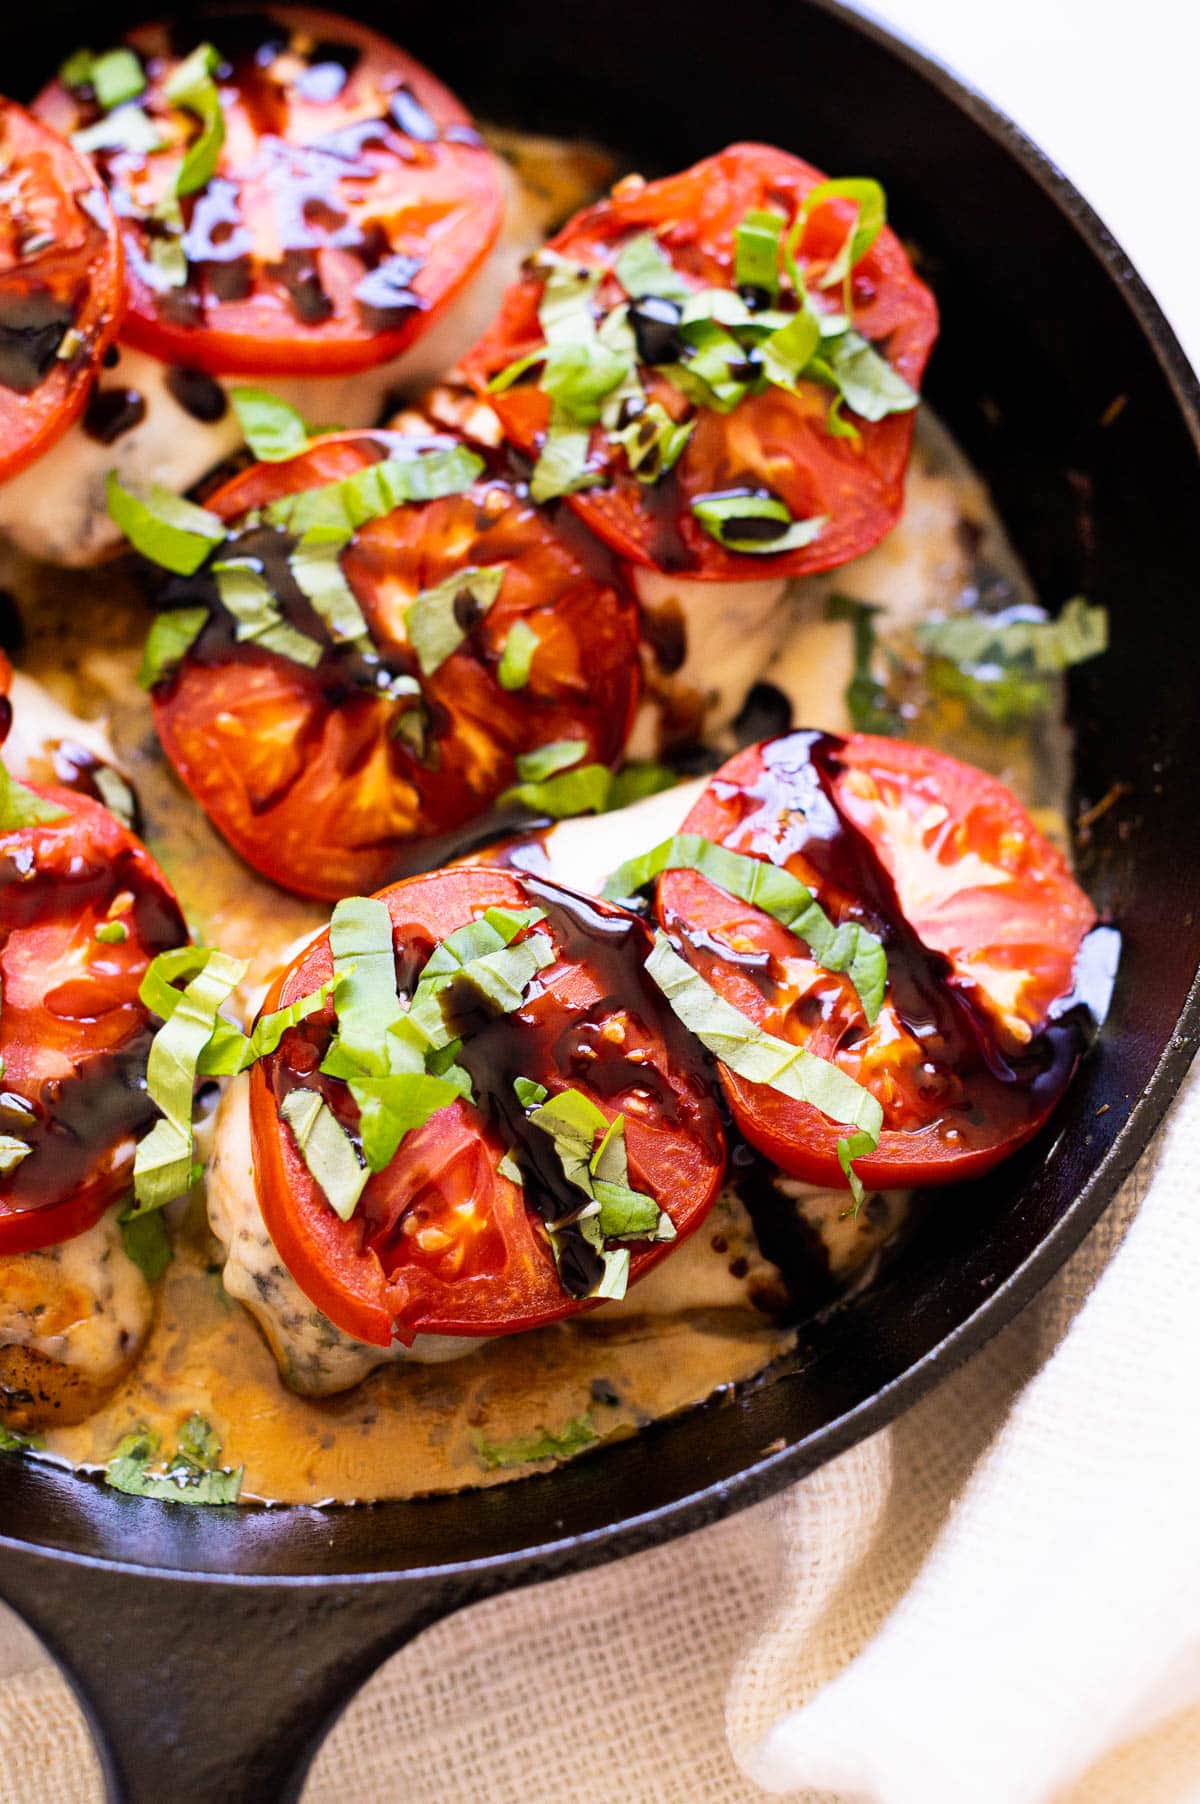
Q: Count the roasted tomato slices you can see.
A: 7